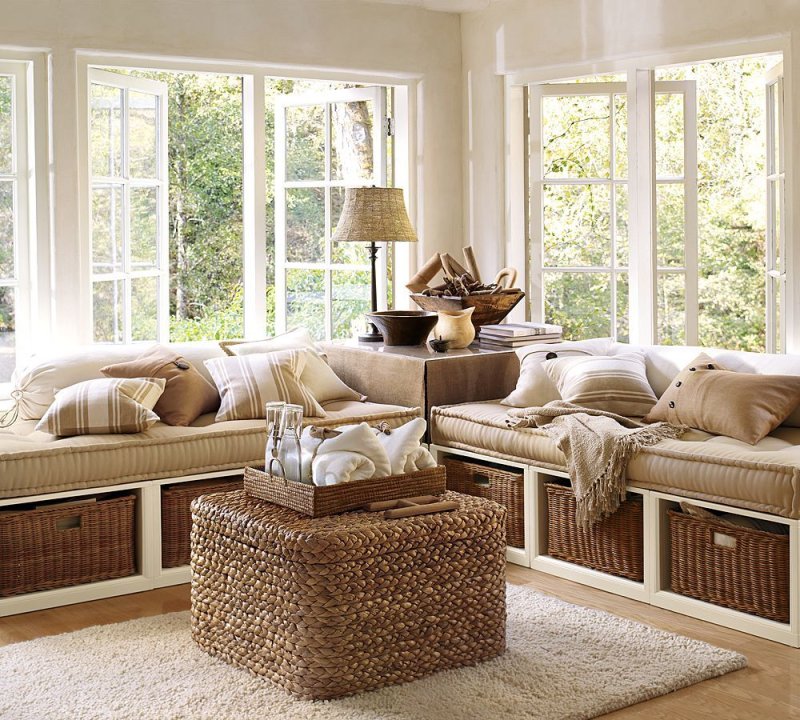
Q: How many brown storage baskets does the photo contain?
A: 5